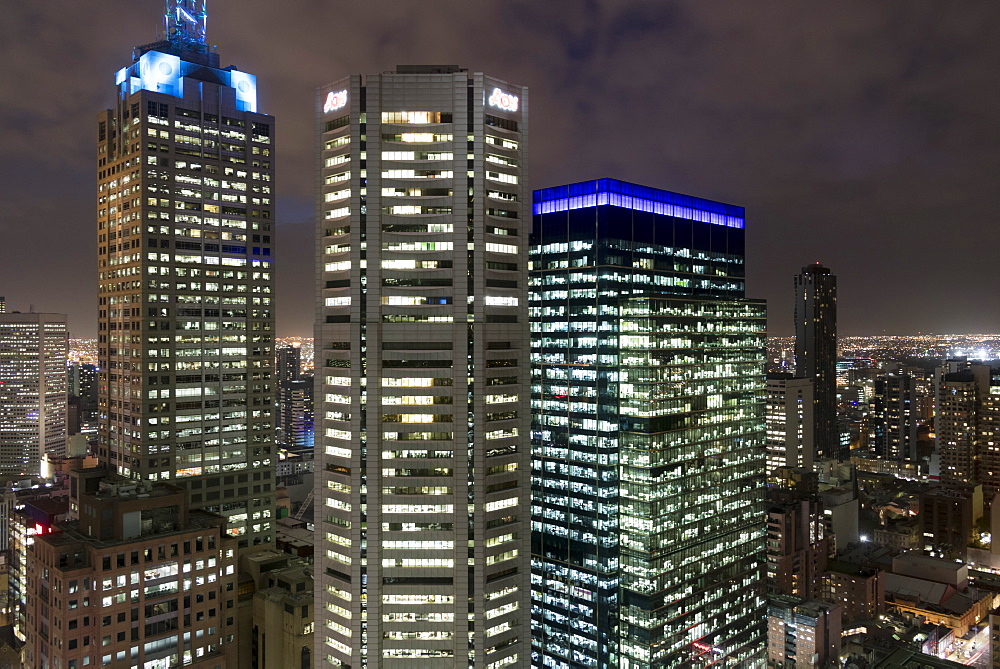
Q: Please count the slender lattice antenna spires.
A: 1